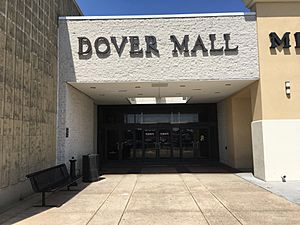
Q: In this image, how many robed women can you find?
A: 0